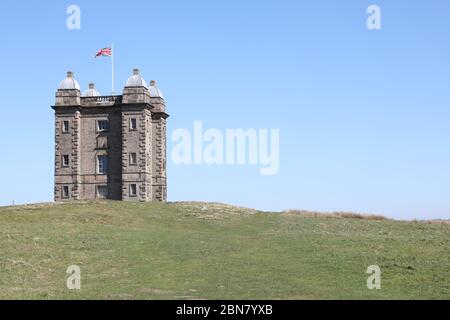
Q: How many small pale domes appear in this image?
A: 4